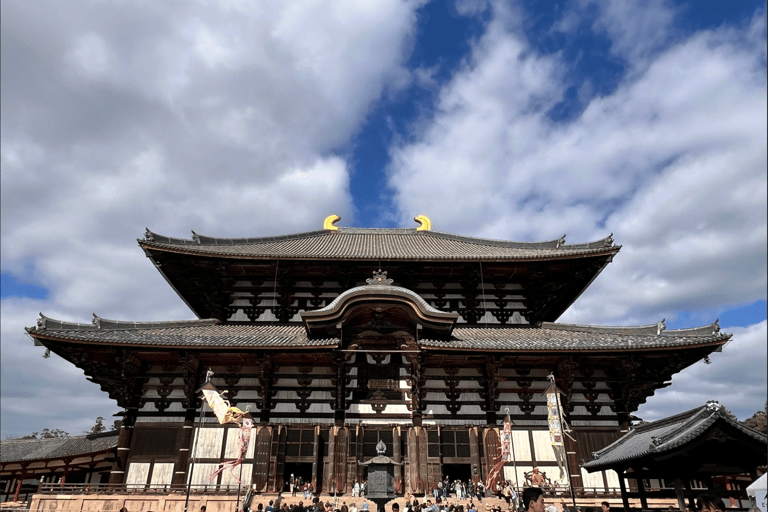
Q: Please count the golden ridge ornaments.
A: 2